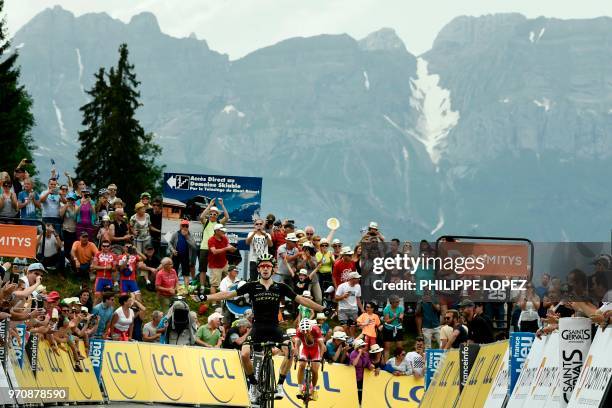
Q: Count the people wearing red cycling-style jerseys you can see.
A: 3